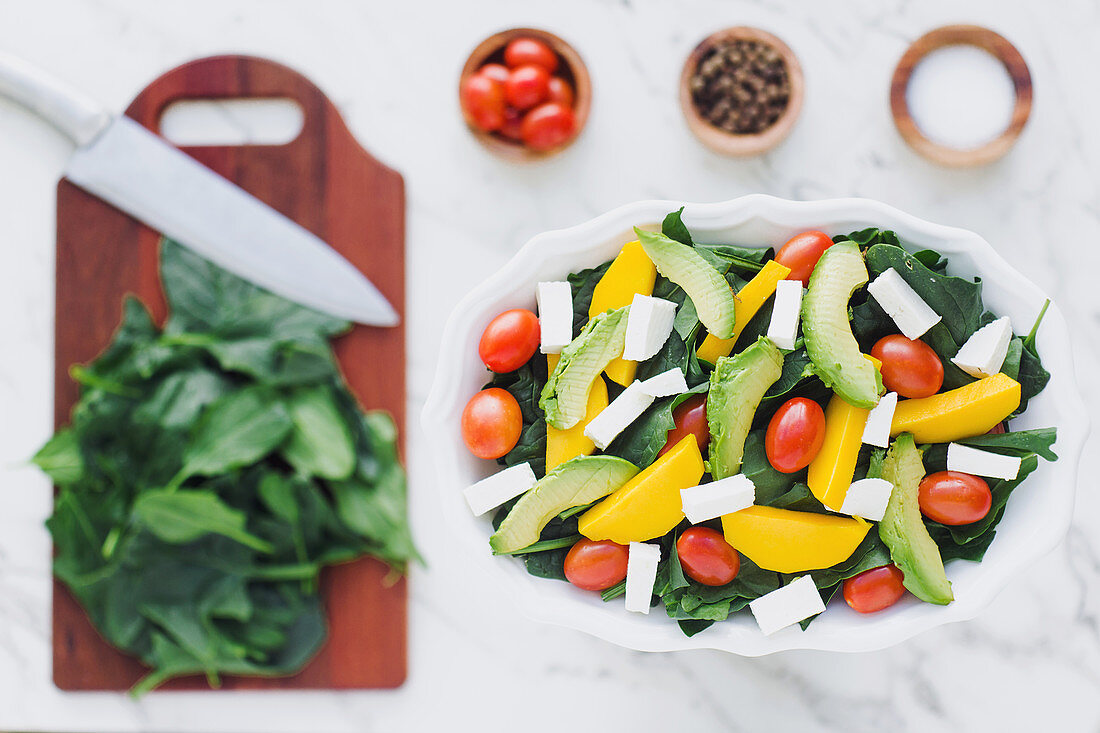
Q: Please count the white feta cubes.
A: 14